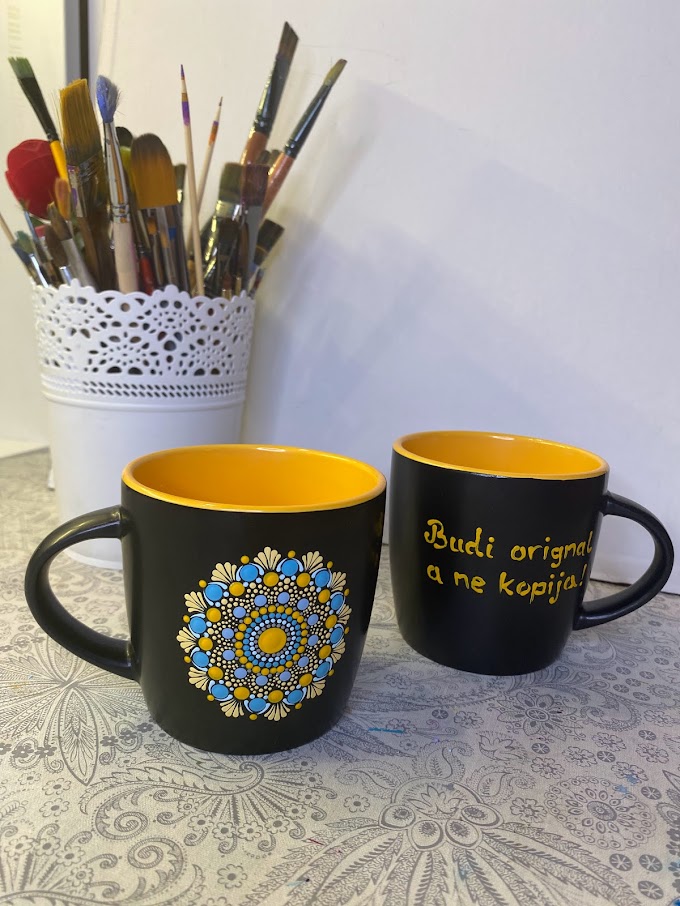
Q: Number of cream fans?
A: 12